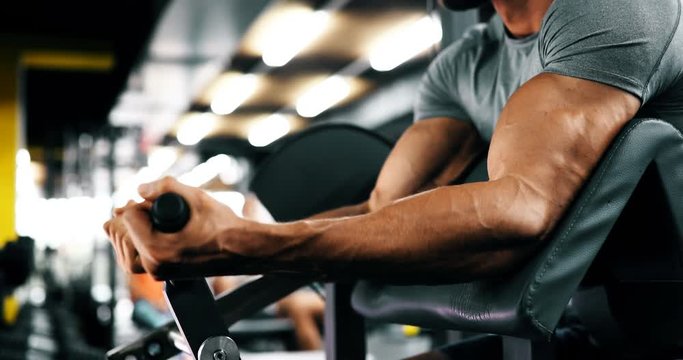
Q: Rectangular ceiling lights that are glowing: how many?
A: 6